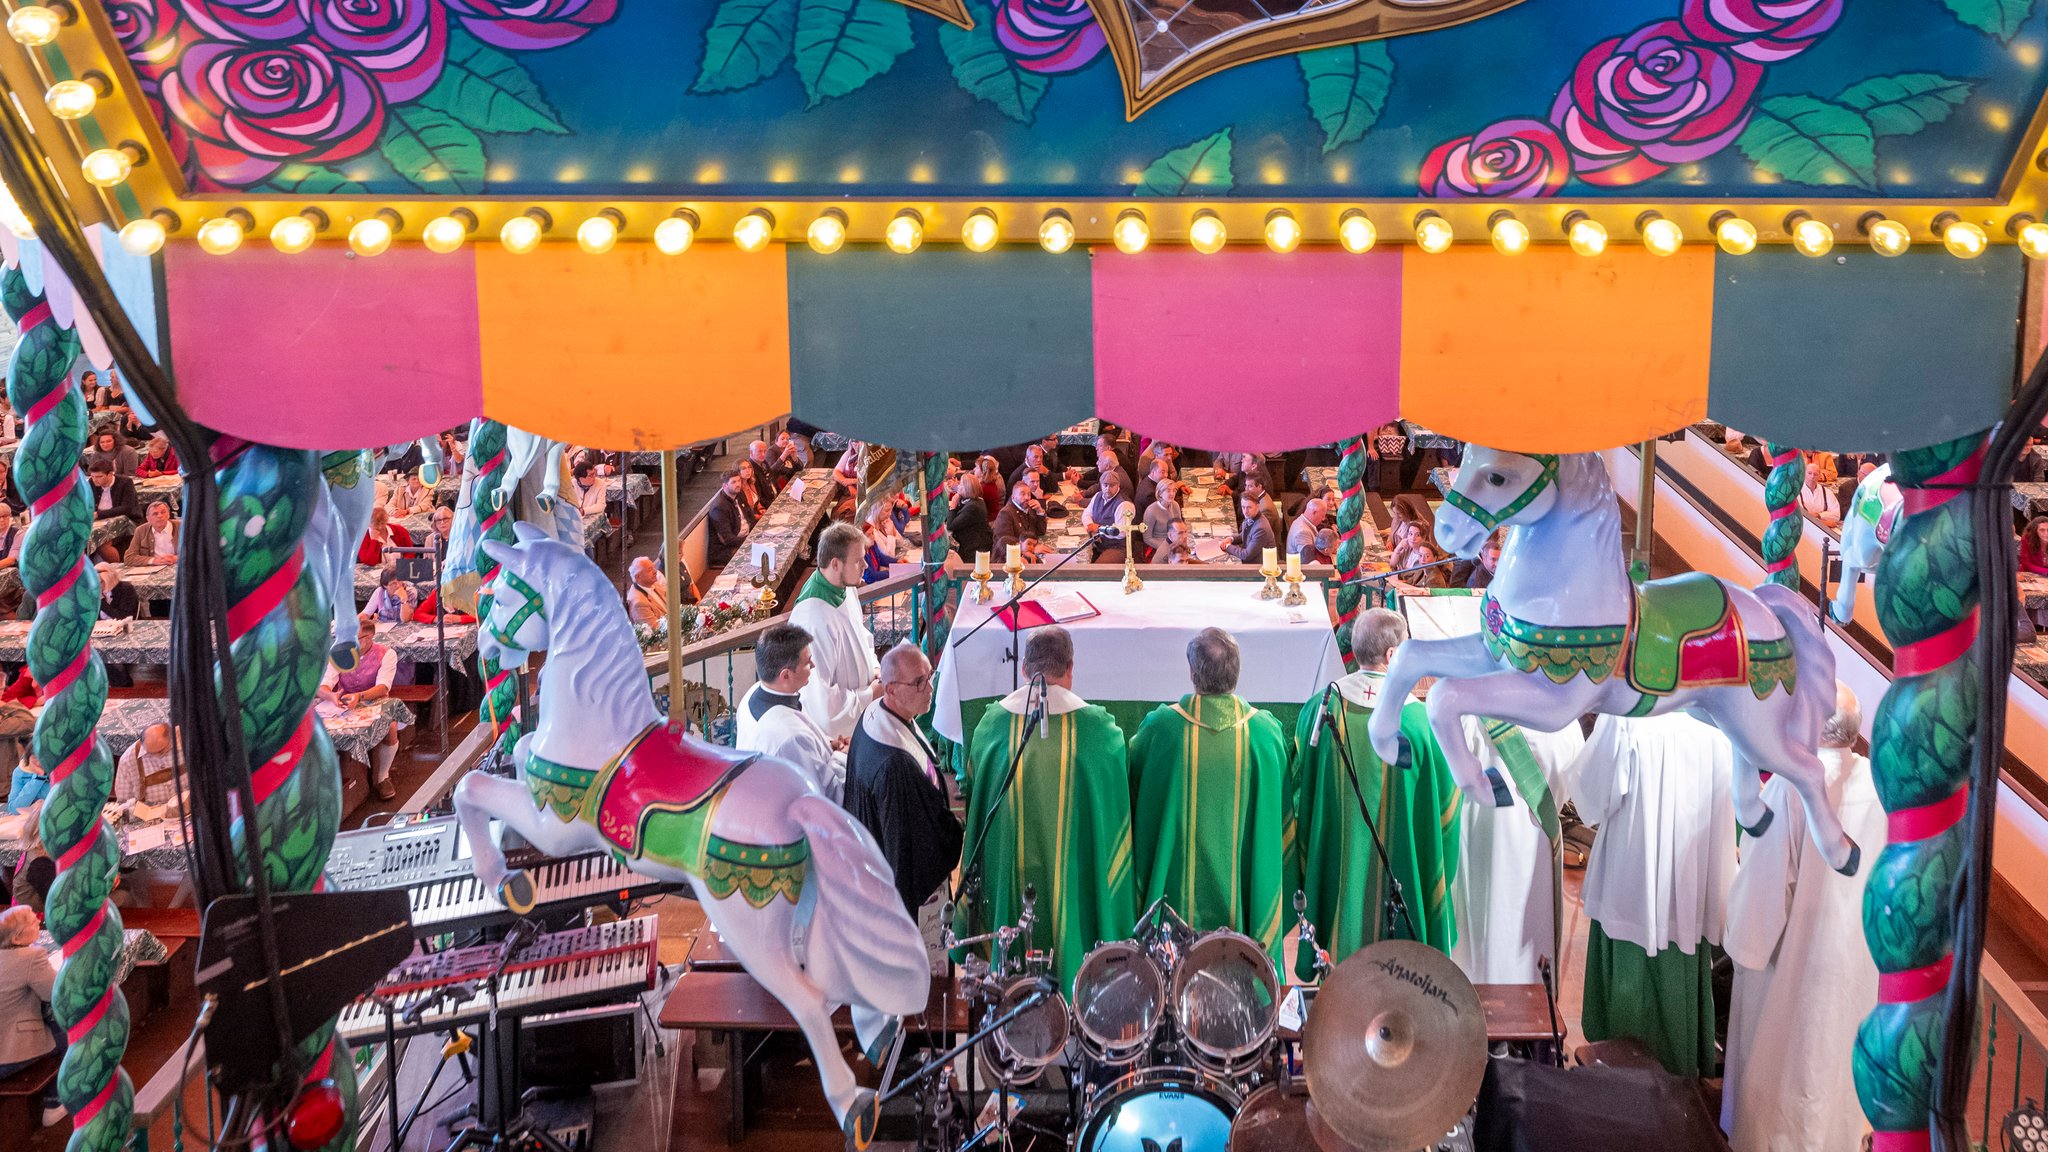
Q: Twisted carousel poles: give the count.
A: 7